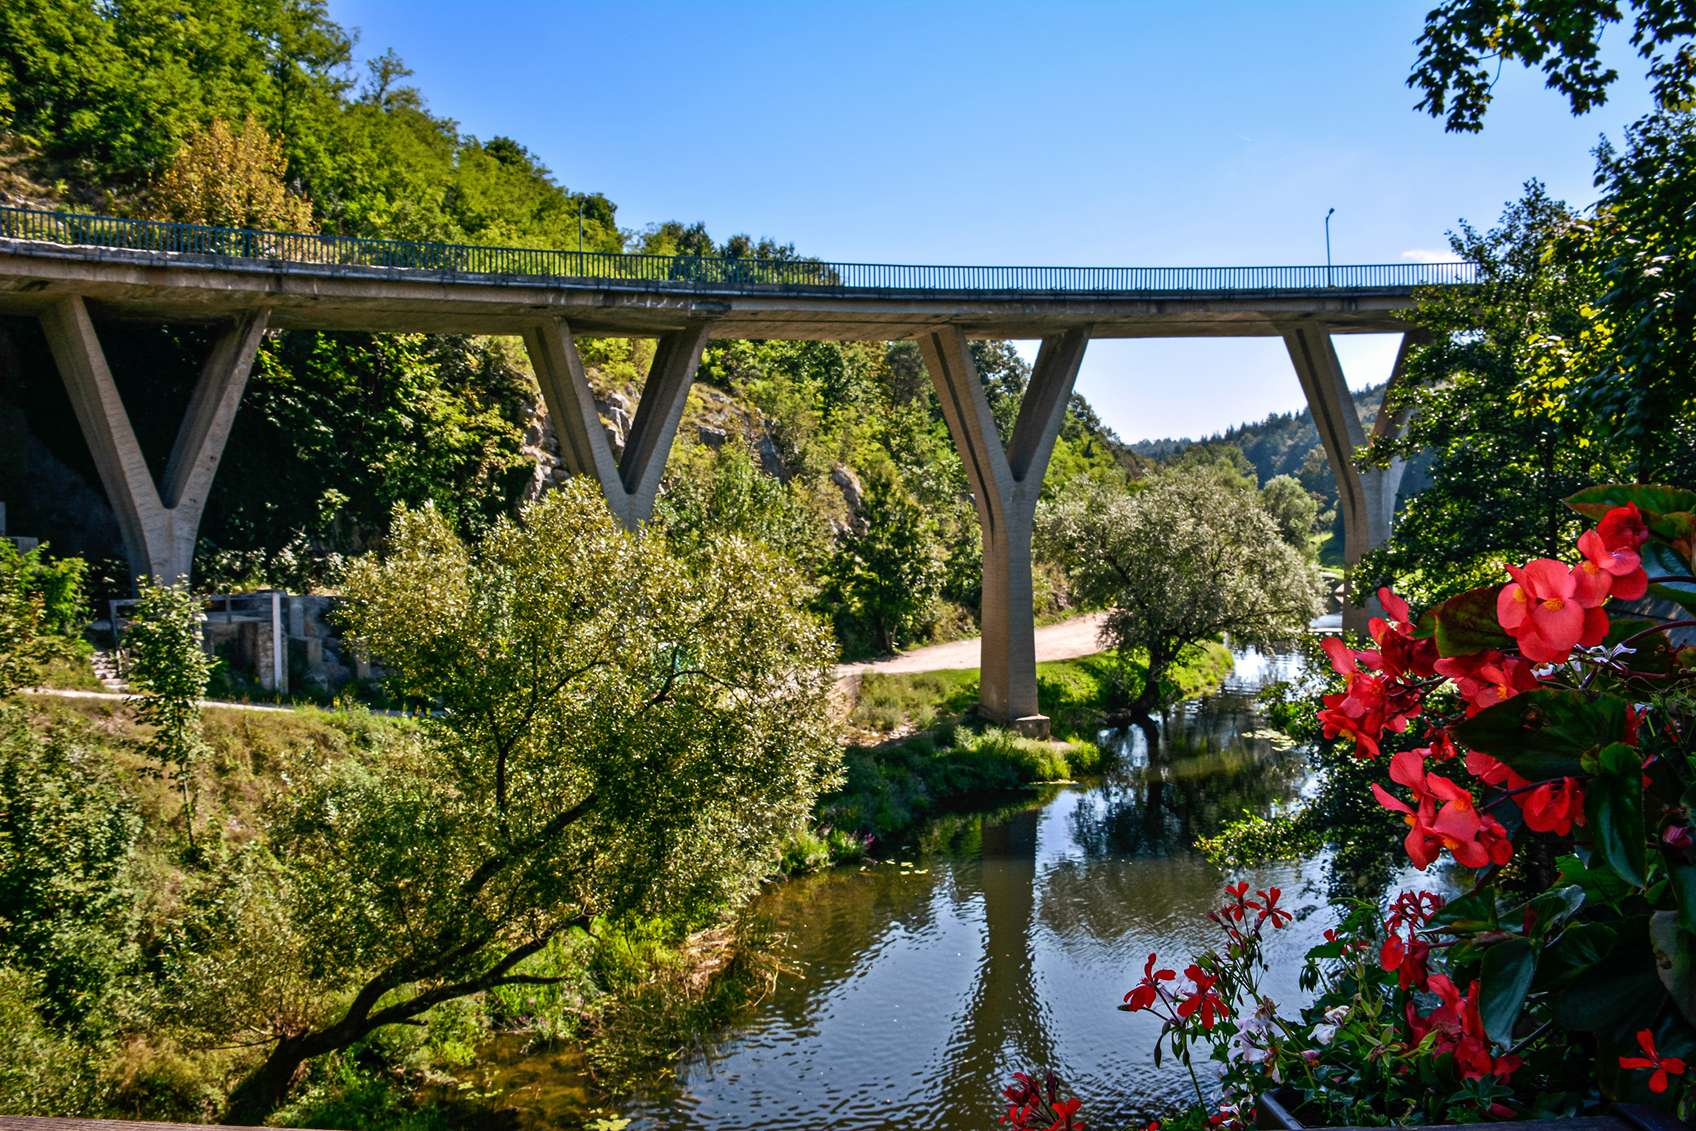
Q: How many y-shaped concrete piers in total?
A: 4